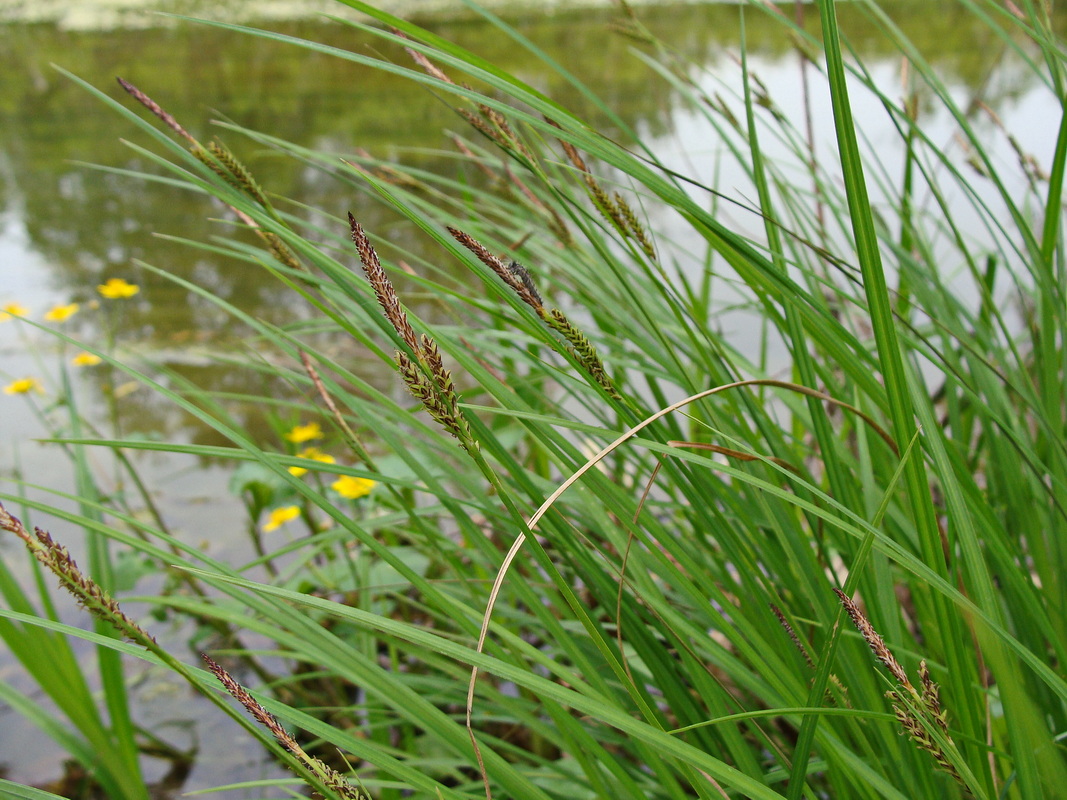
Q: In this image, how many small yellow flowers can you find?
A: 9